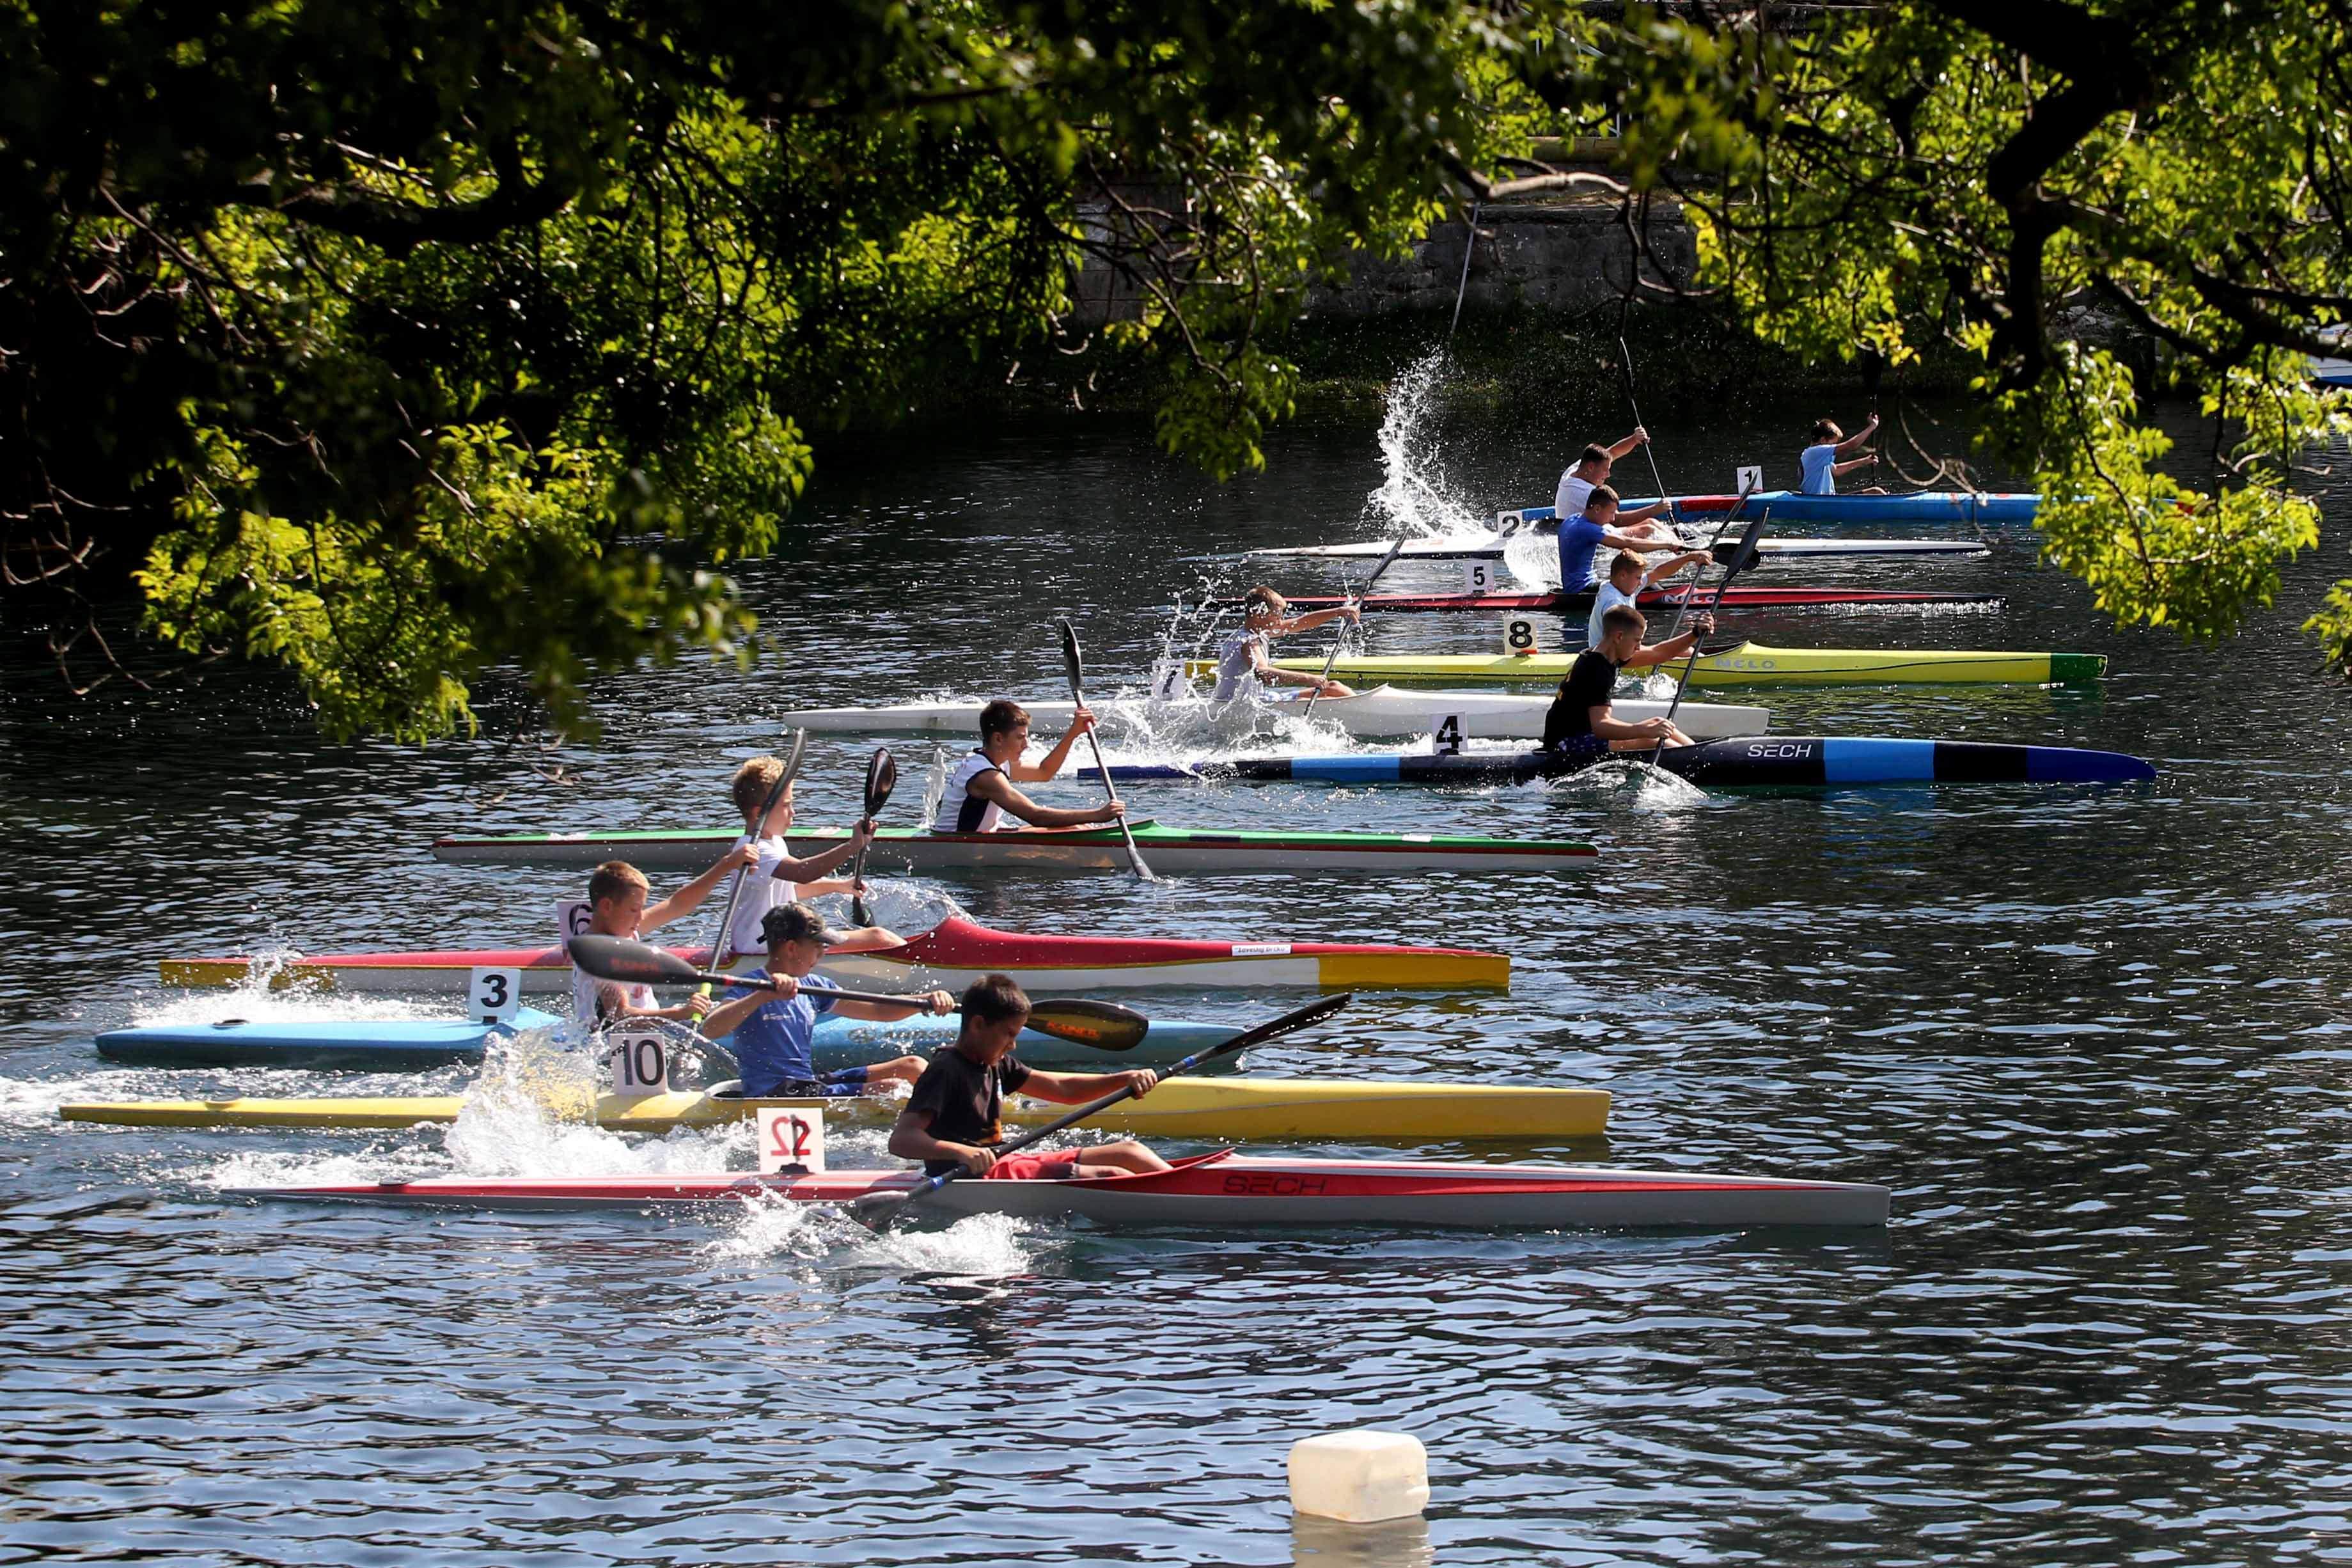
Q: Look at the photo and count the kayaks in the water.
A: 11